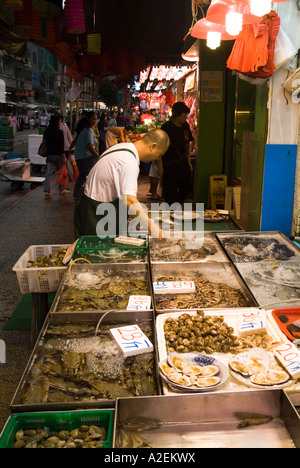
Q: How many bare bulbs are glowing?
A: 3